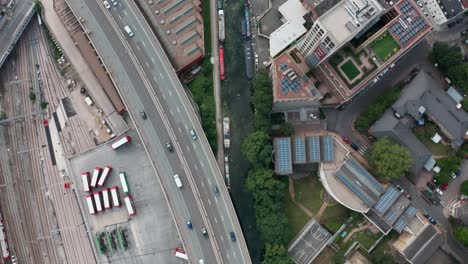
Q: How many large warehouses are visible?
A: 1